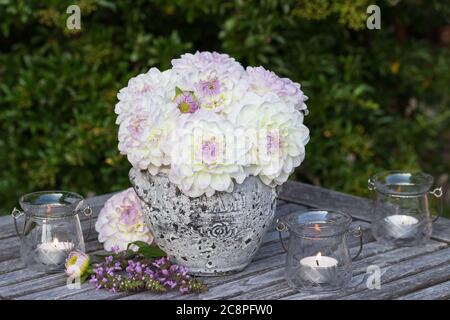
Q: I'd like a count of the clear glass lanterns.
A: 3